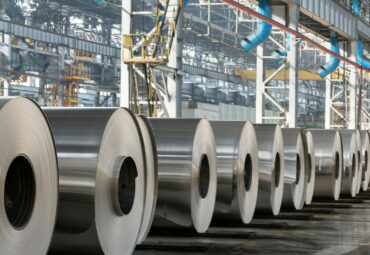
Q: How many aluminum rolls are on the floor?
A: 12